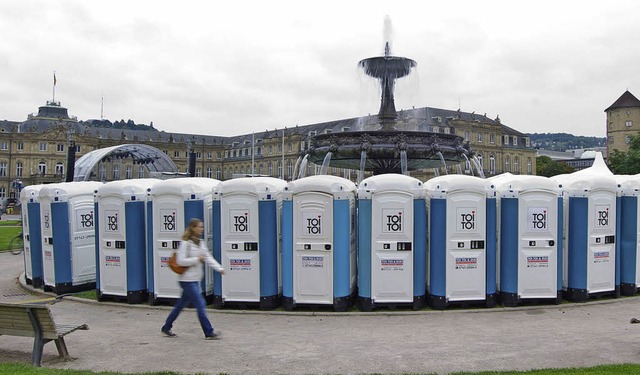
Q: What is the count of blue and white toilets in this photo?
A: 11